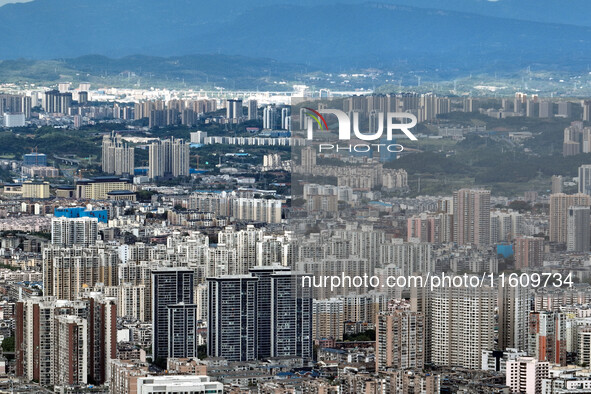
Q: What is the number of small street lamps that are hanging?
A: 0